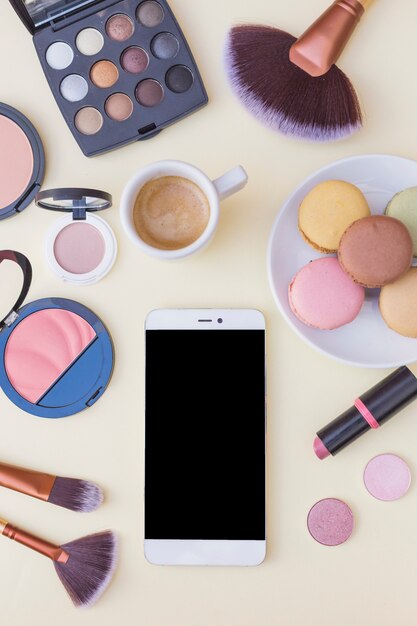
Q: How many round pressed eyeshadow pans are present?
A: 14